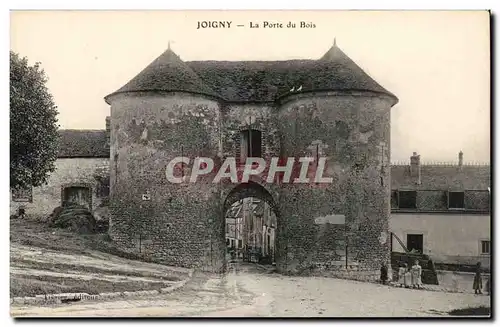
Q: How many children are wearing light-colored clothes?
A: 3